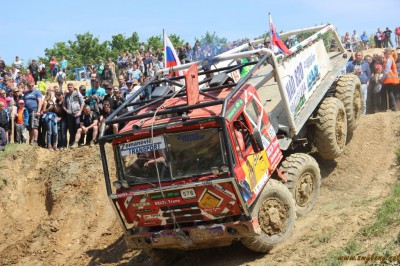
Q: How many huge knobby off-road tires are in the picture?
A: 4